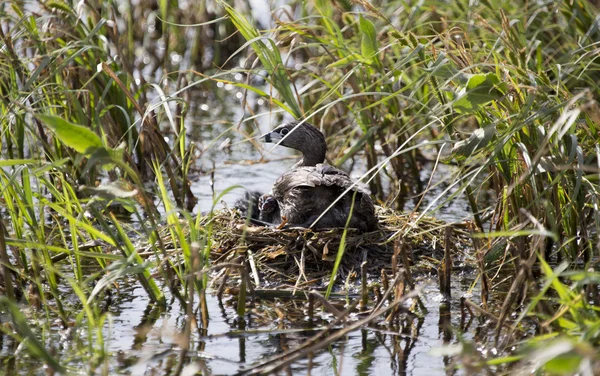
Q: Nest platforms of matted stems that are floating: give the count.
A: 1